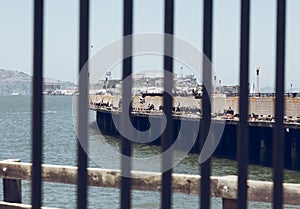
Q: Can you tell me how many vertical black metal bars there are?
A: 7